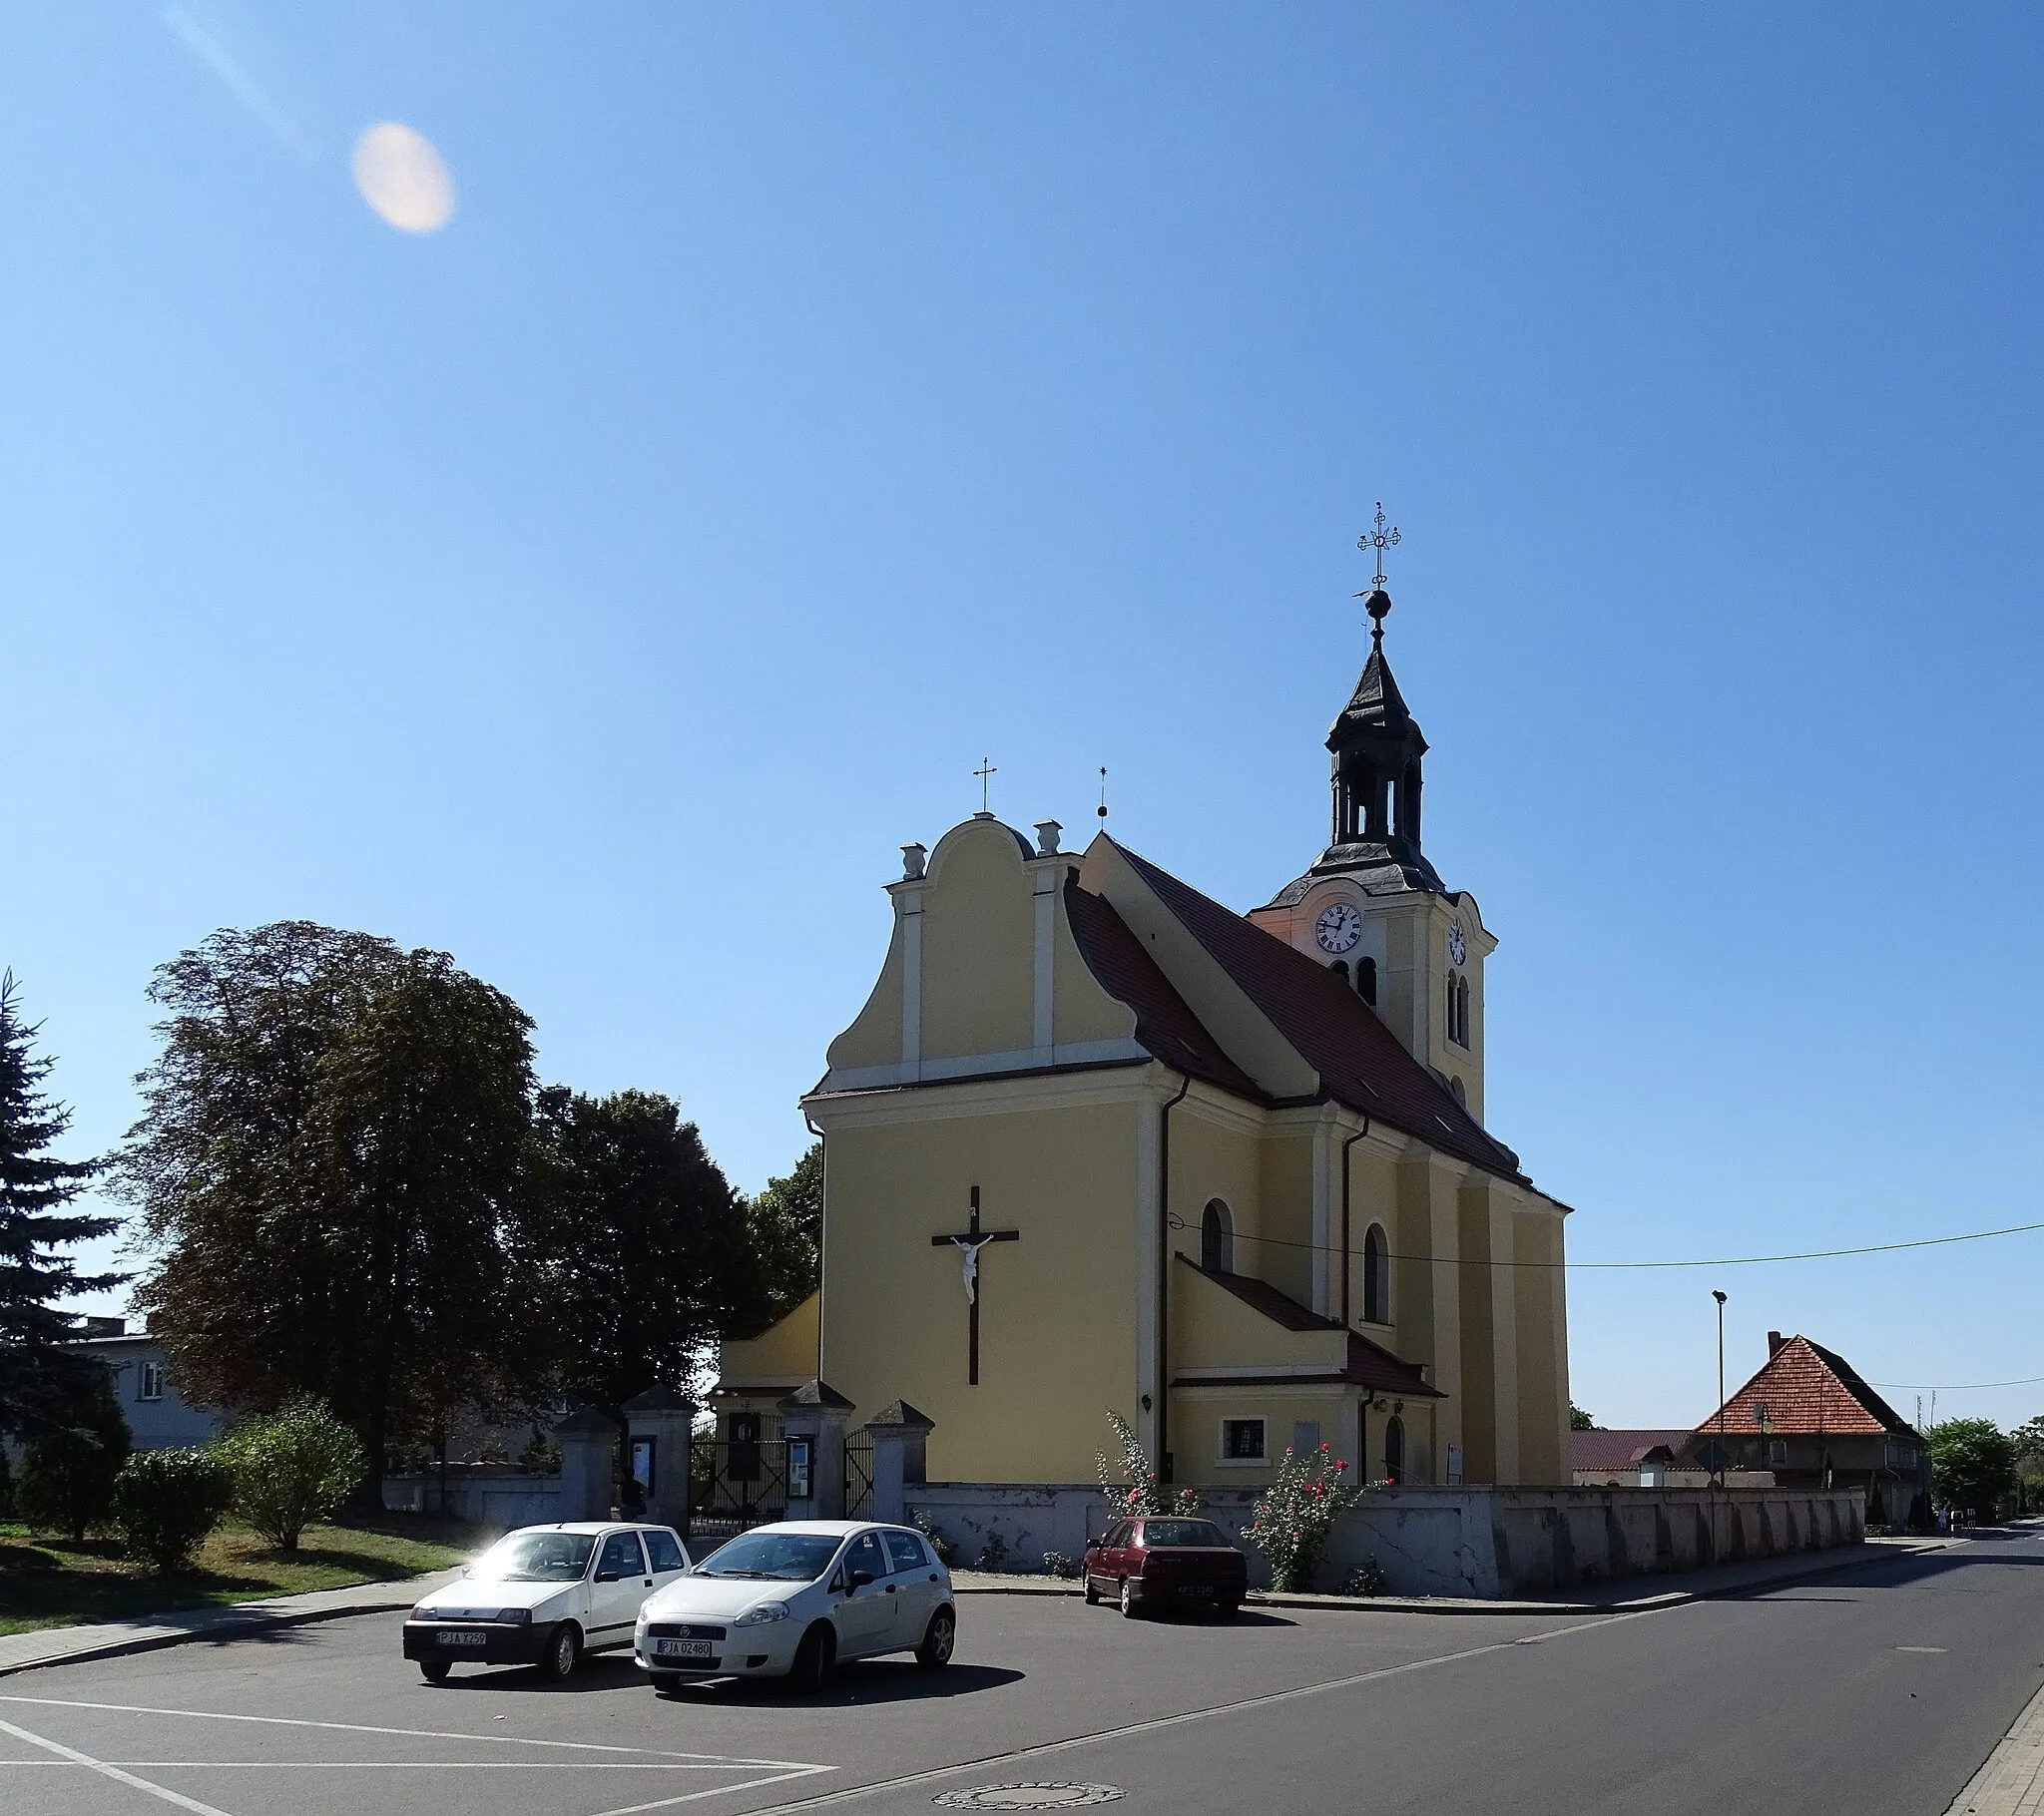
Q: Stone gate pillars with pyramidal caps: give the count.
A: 4